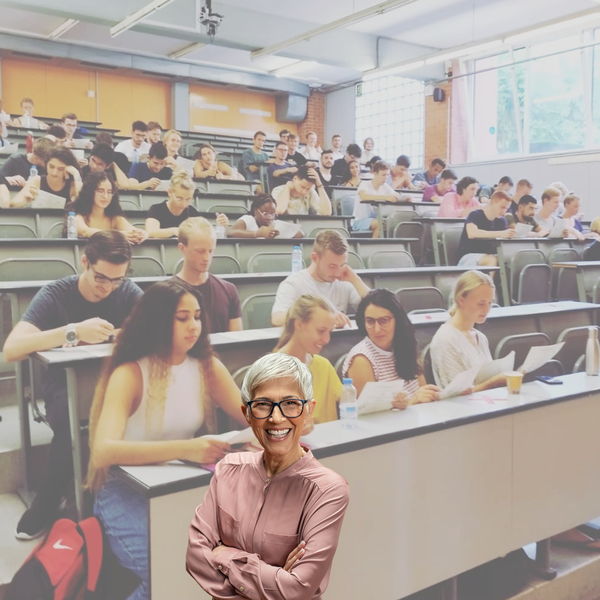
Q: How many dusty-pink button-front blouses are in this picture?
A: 1